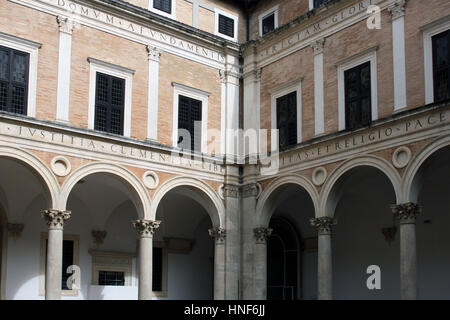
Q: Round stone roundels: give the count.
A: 4